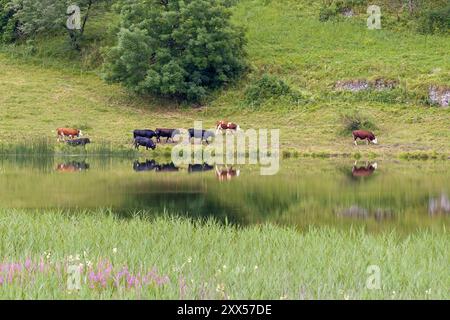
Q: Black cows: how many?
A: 5